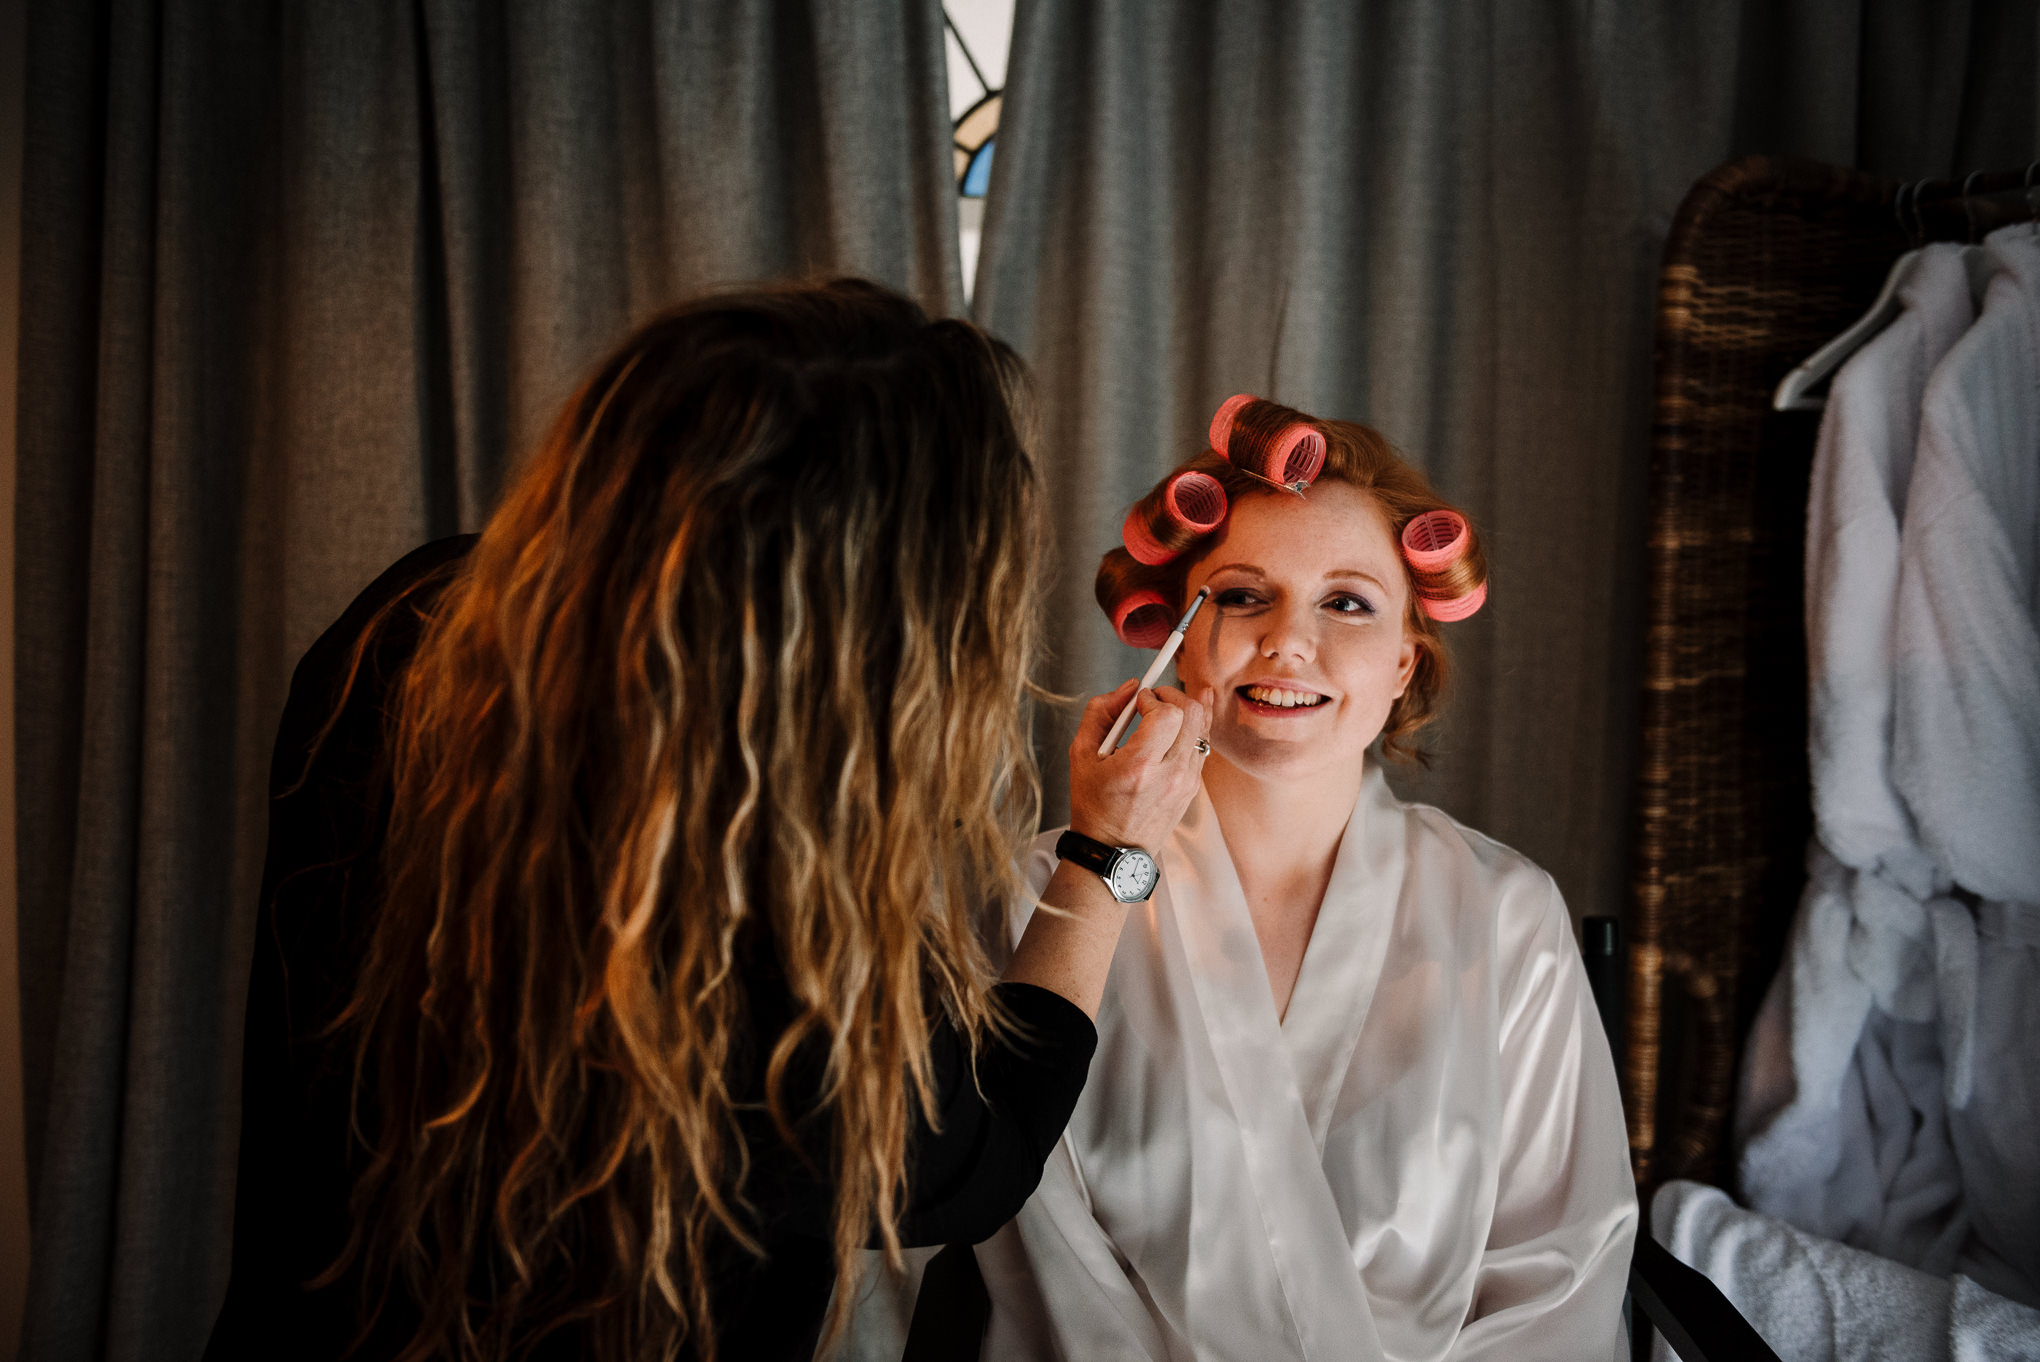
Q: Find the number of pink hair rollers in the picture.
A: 4